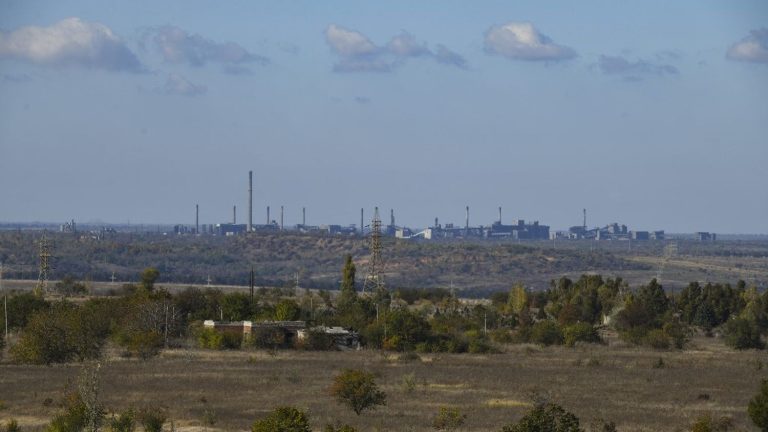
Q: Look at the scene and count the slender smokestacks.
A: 11